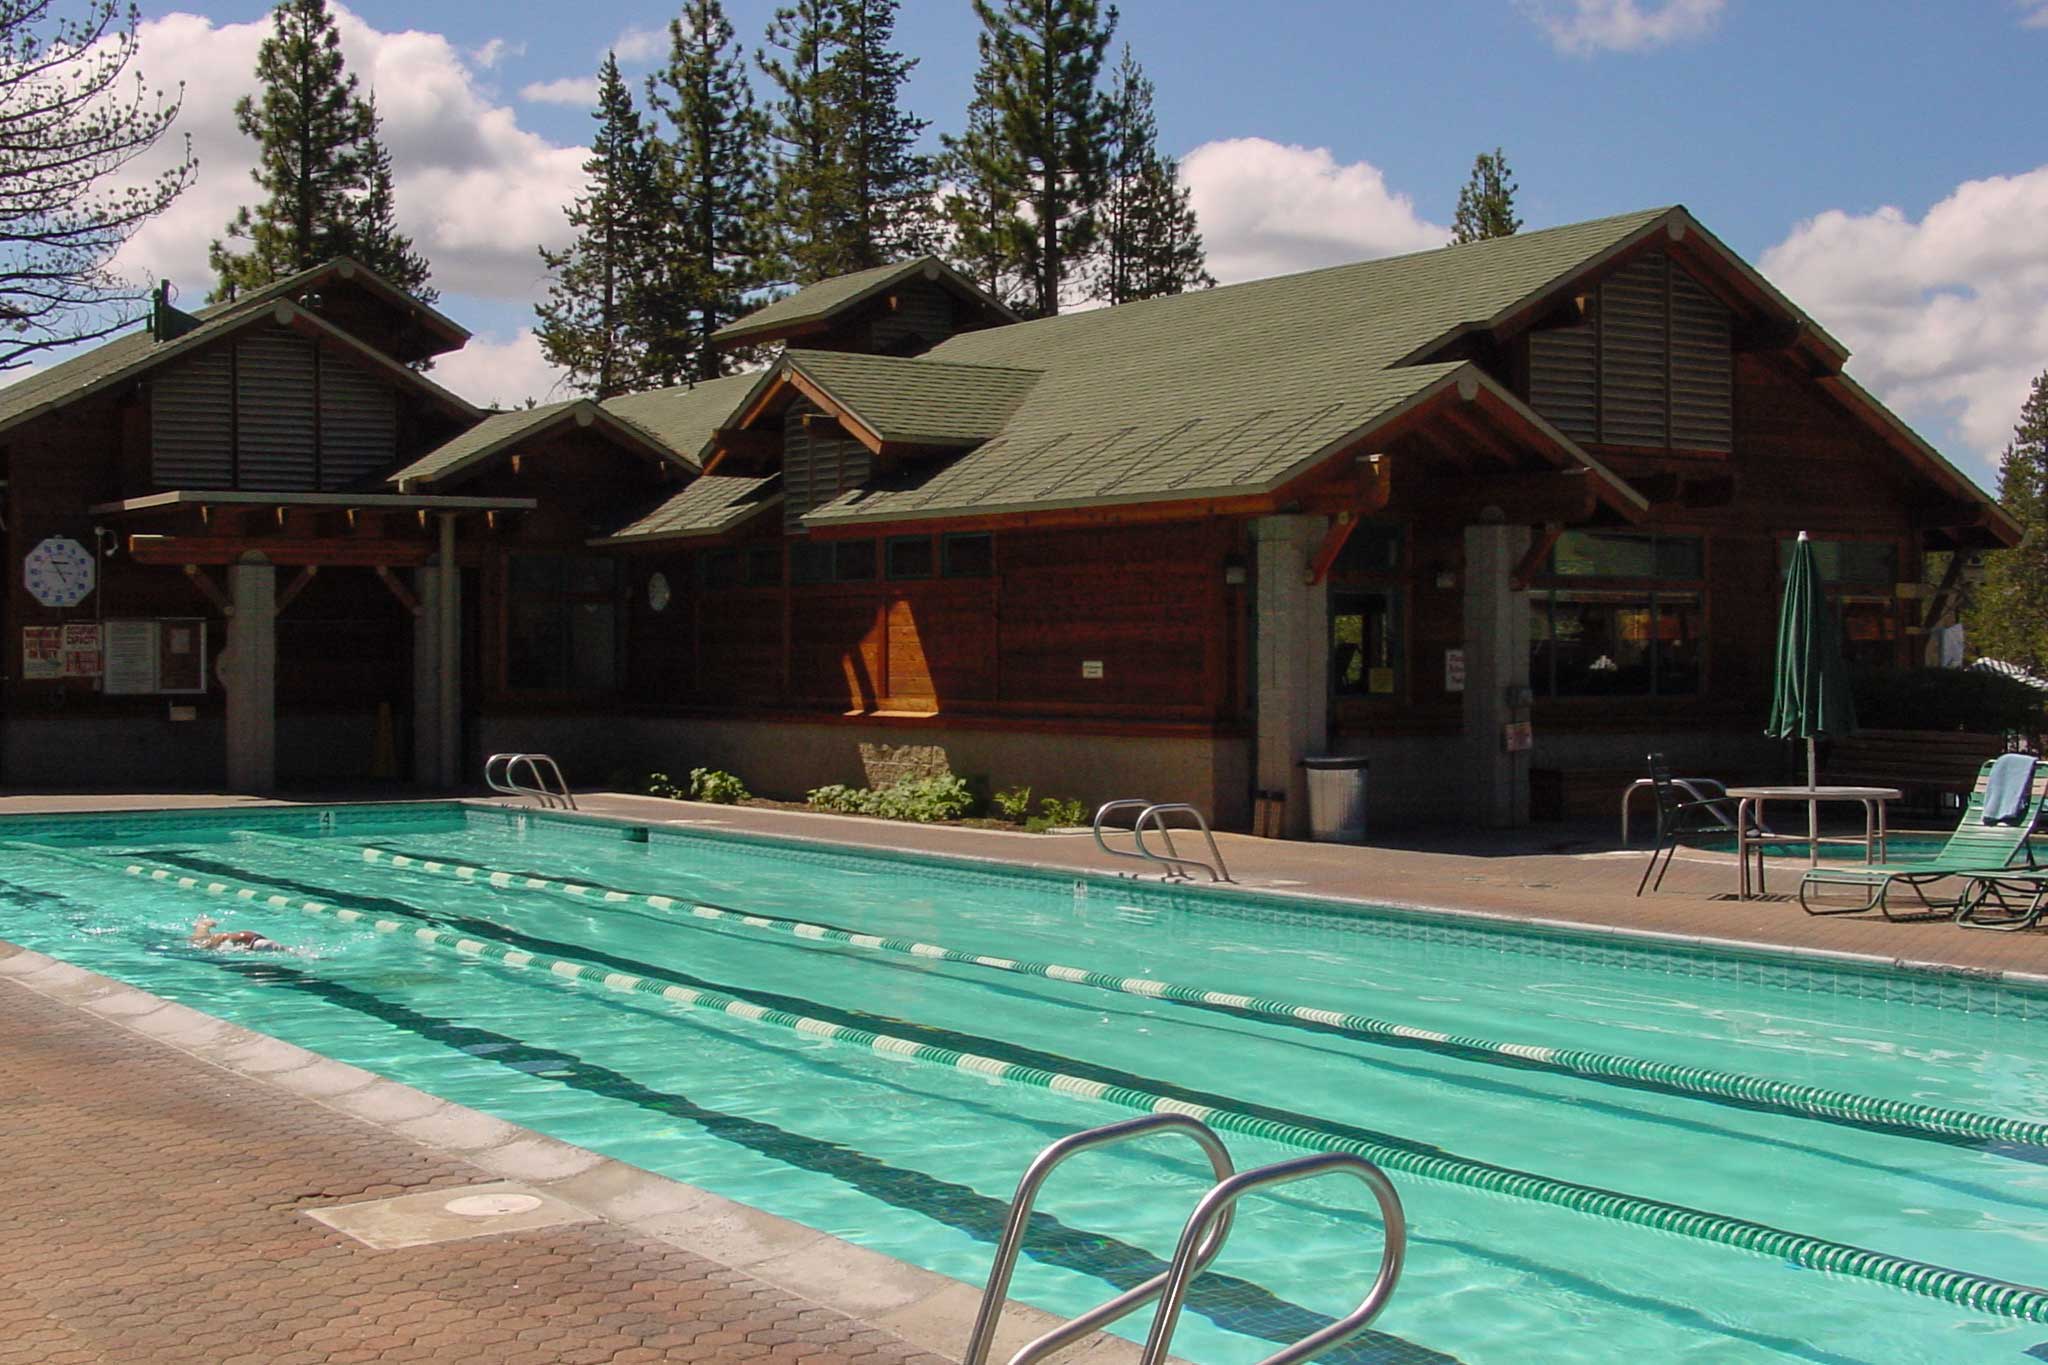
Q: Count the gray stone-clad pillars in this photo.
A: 4